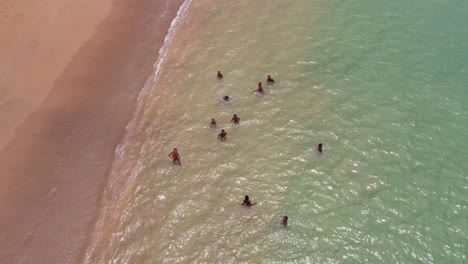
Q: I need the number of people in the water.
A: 11